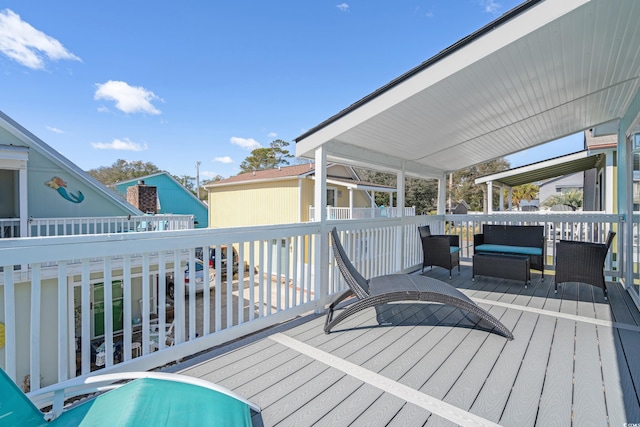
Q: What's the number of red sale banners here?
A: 0